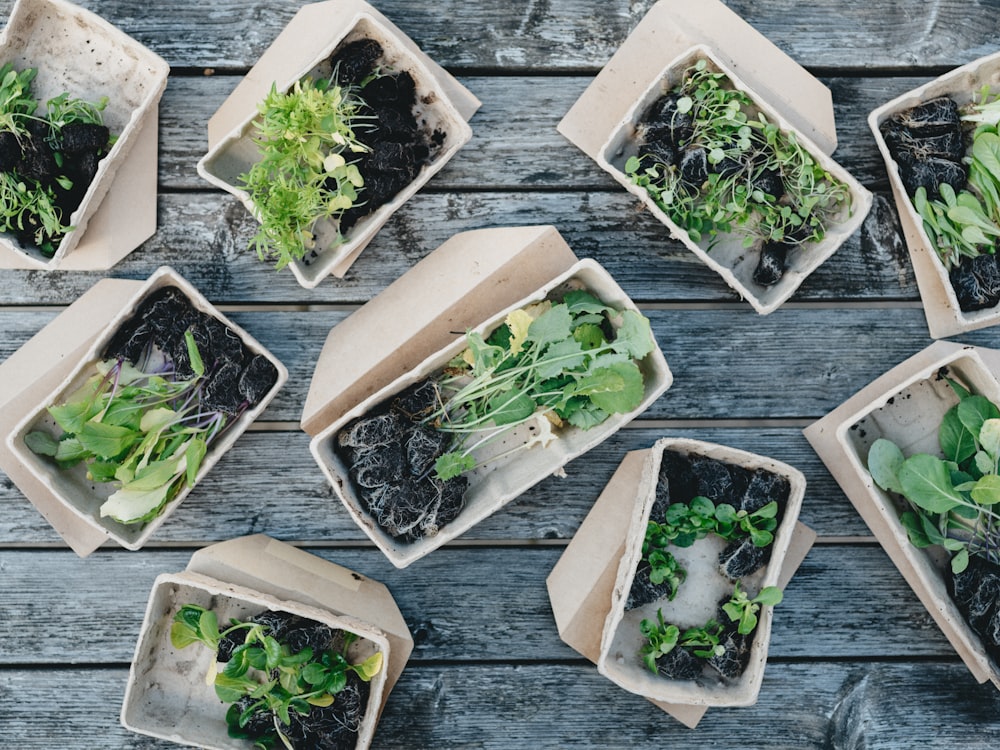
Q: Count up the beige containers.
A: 9